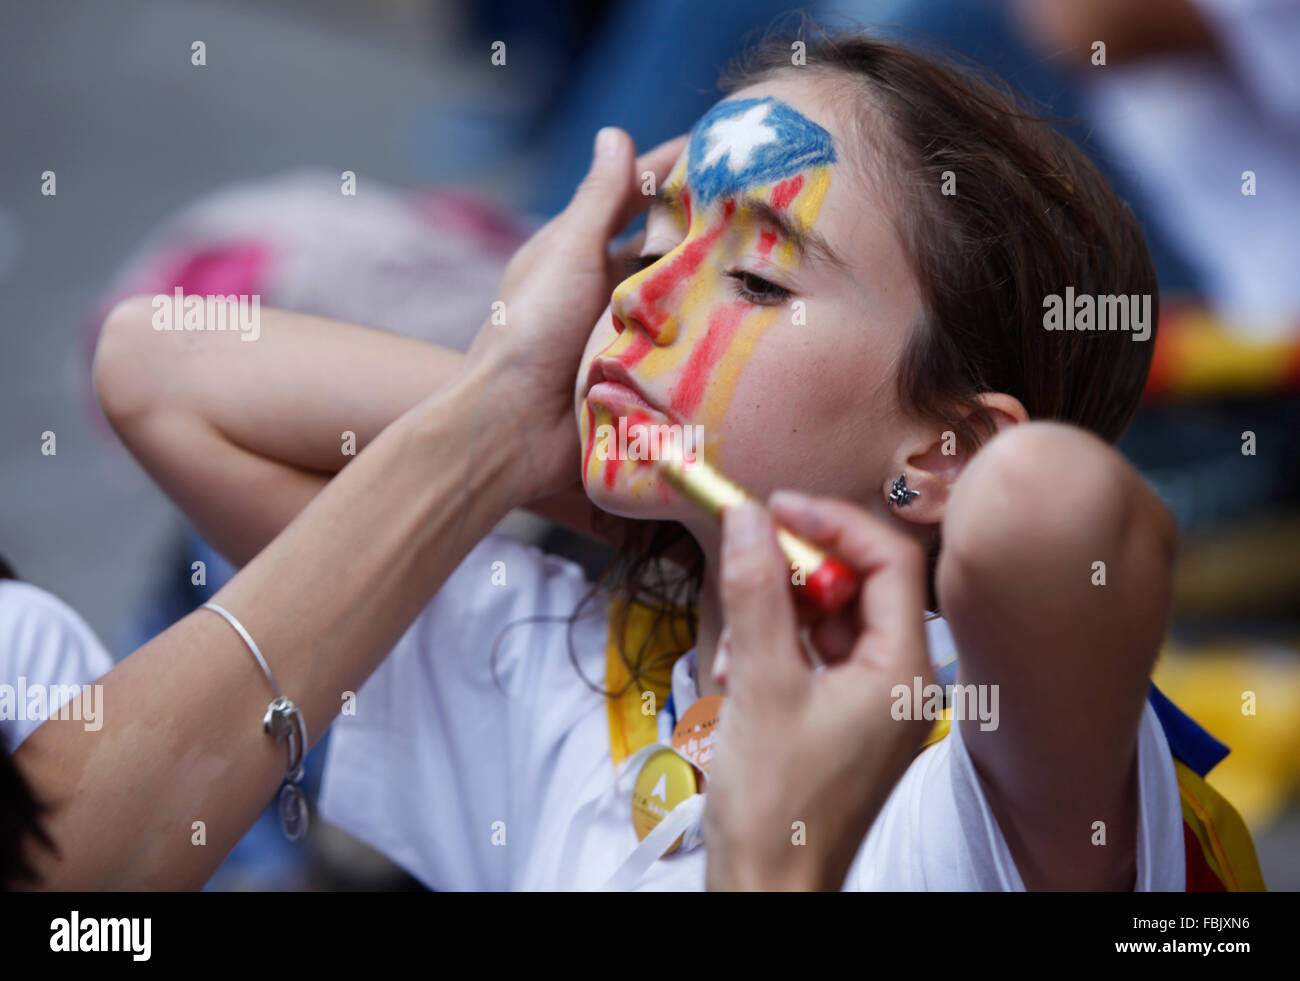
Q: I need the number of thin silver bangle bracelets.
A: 1